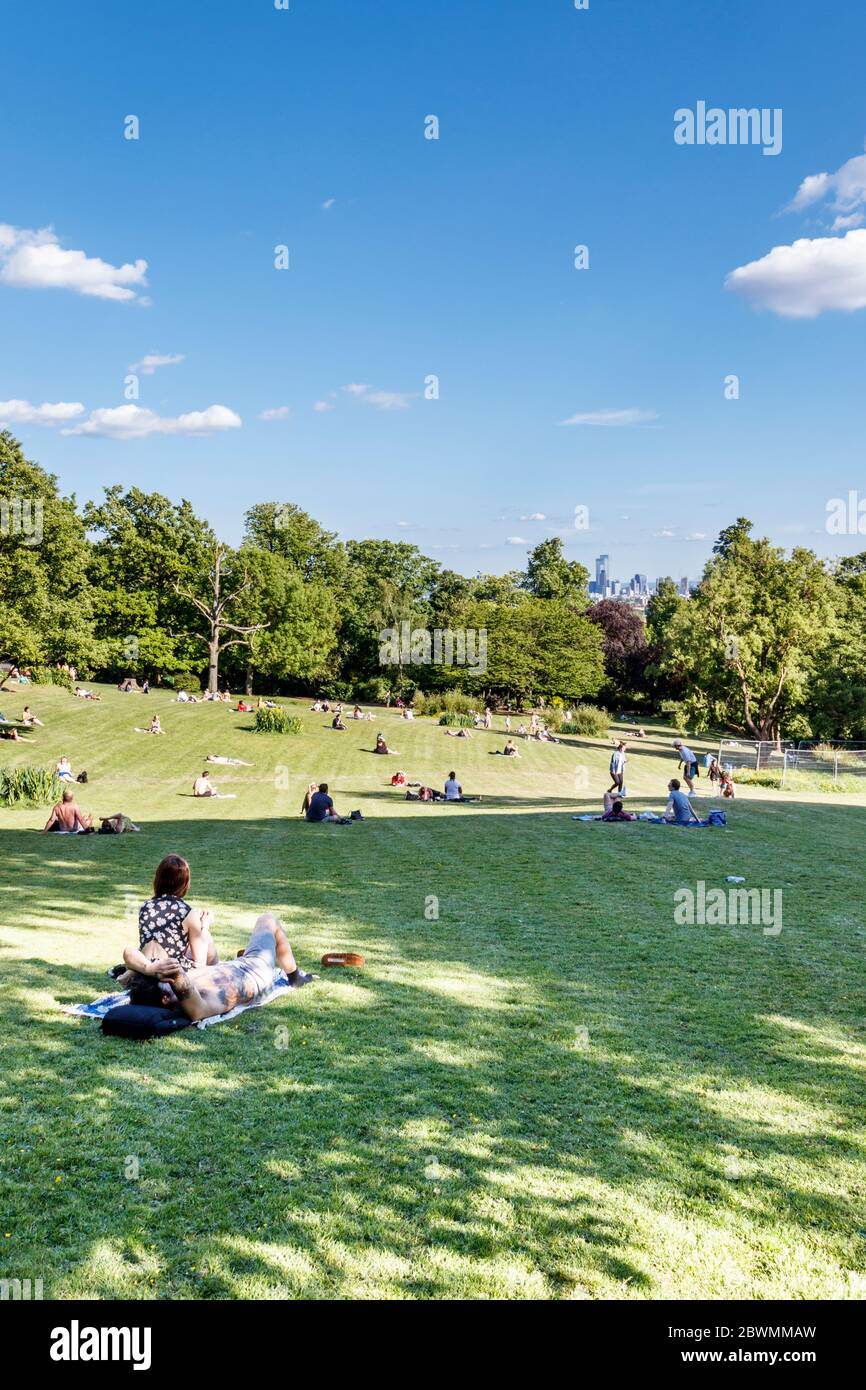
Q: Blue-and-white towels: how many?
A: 1